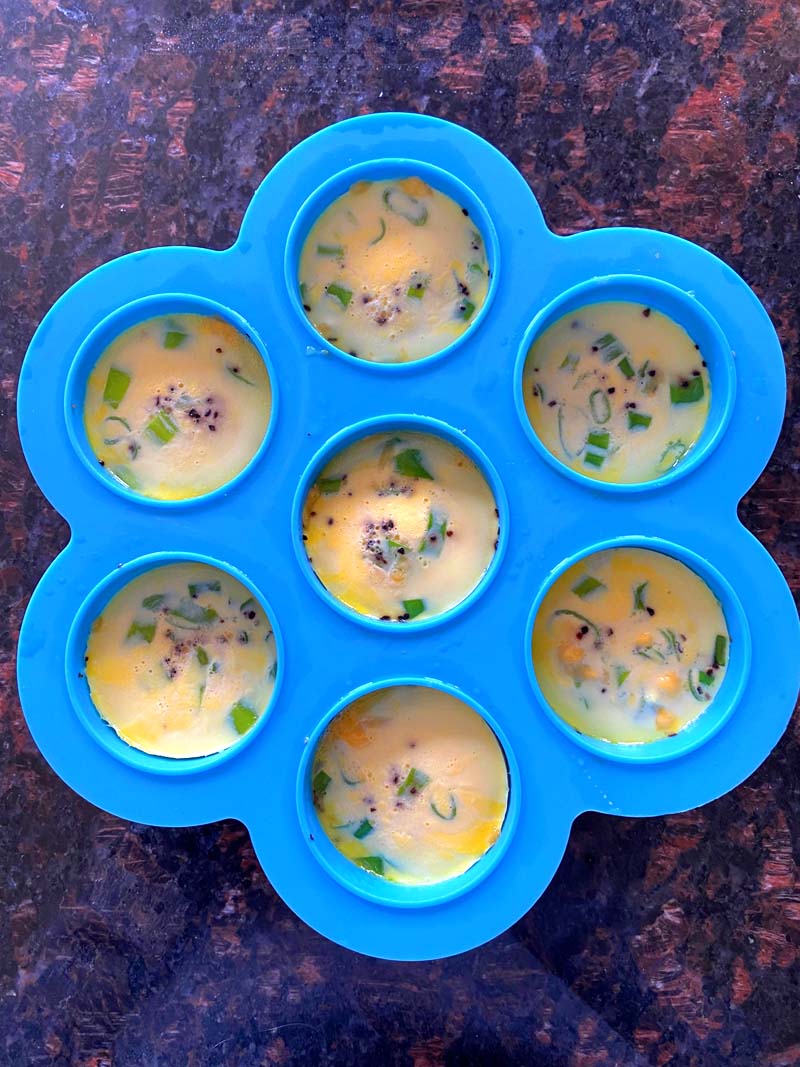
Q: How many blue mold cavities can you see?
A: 7